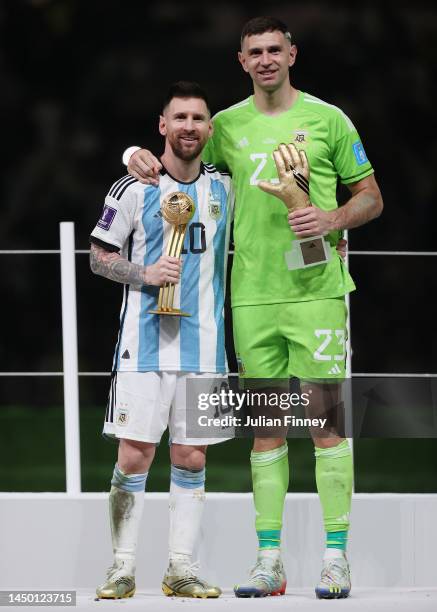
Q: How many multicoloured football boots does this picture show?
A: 2